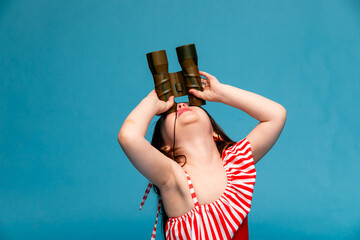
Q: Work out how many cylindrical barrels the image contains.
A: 2